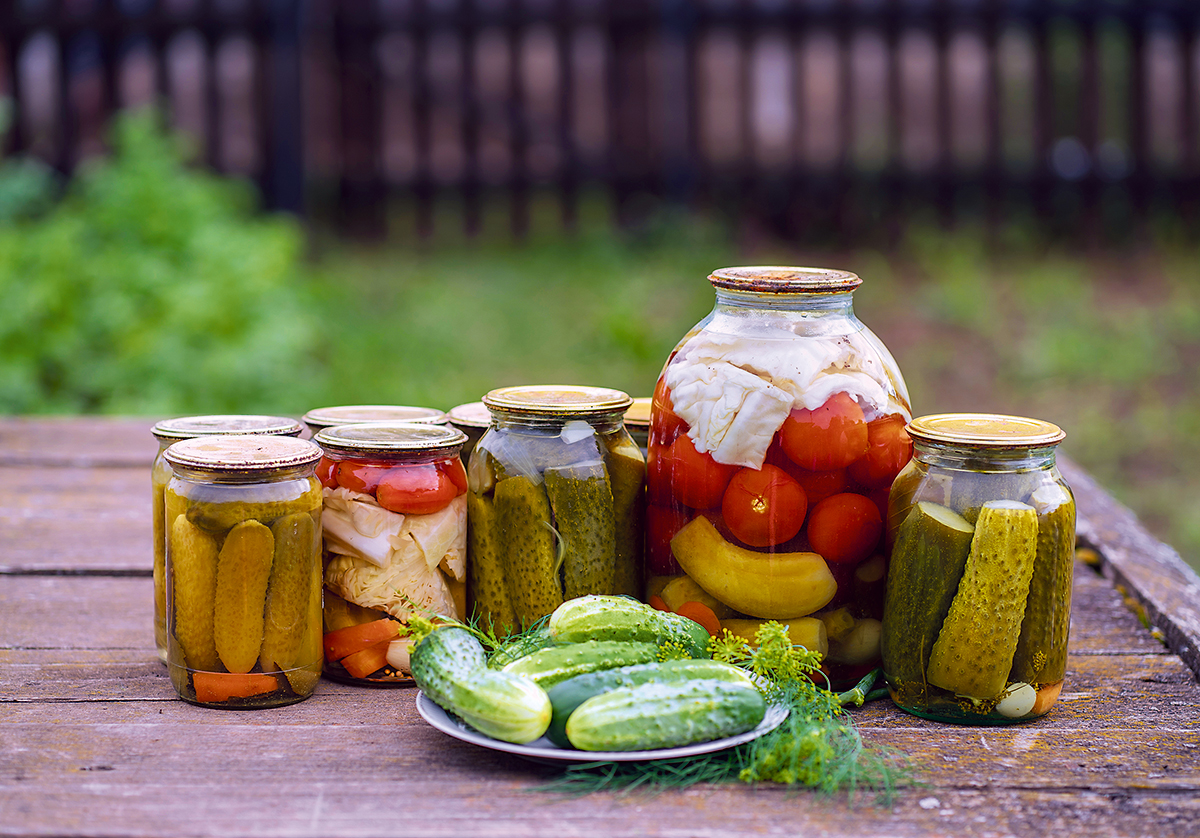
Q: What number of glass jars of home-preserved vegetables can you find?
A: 9